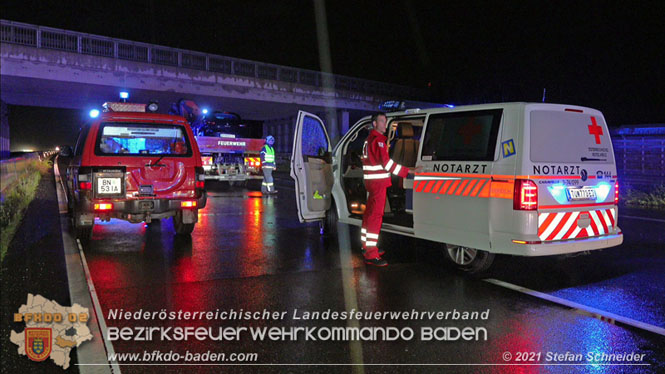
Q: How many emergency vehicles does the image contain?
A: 3